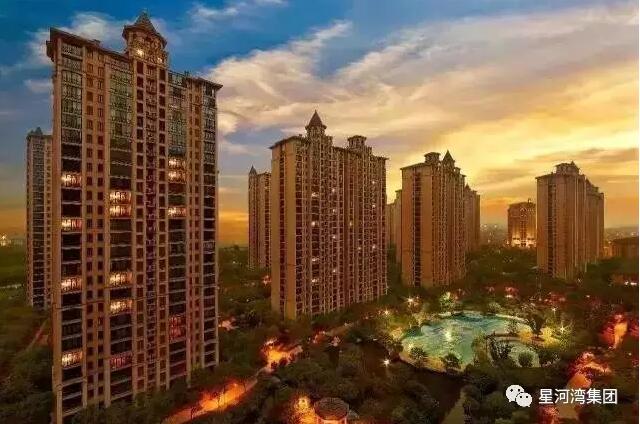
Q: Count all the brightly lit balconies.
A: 11